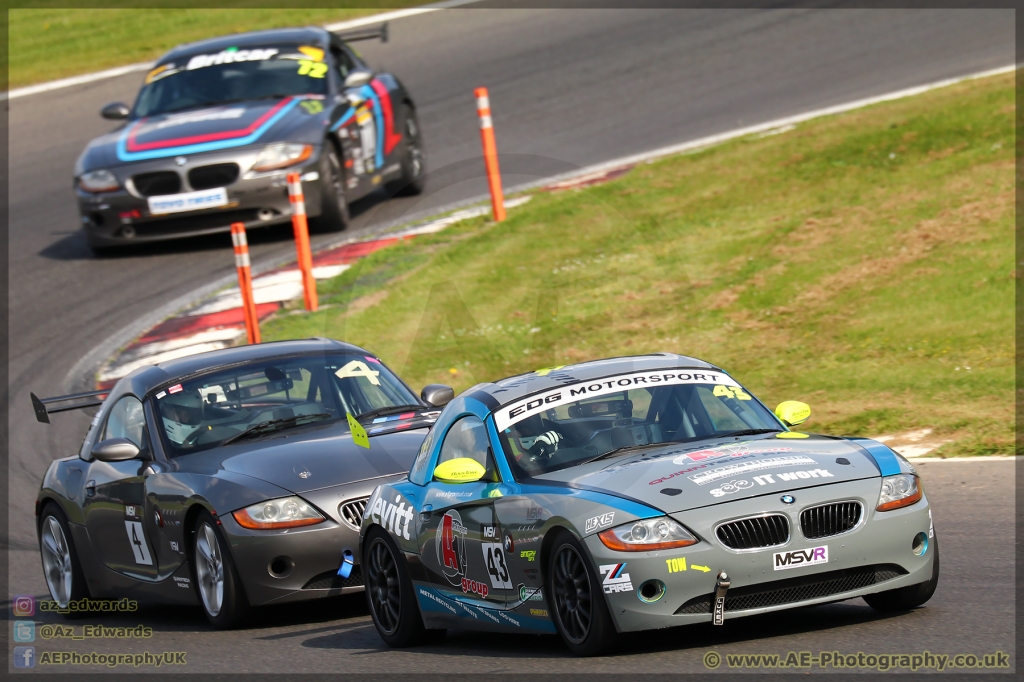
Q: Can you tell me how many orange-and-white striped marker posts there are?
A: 3